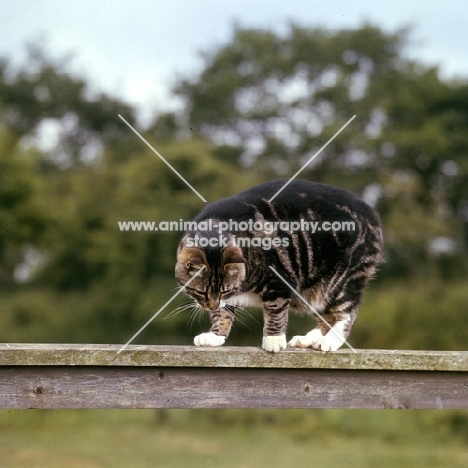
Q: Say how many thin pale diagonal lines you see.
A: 4